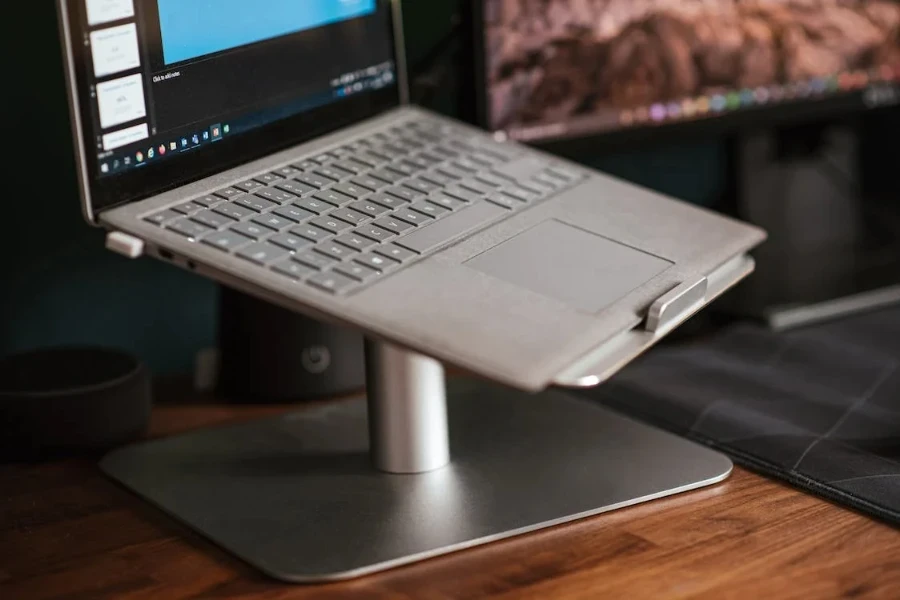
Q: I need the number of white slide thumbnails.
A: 4